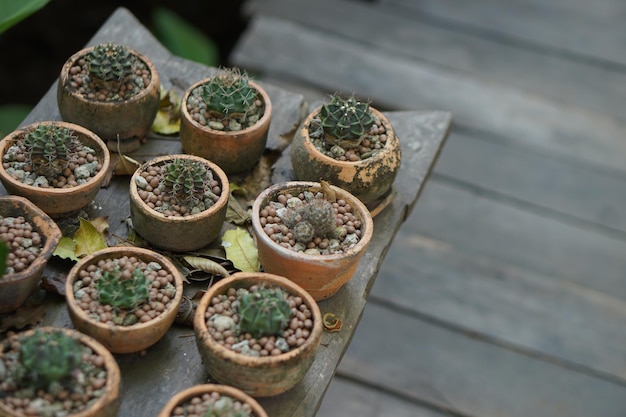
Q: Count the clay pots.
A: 11